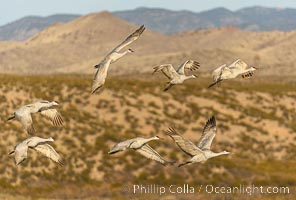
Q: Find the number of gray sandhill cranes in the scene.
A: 7